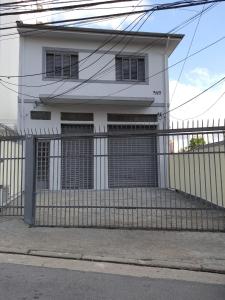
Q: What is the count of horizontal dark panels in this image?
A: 3